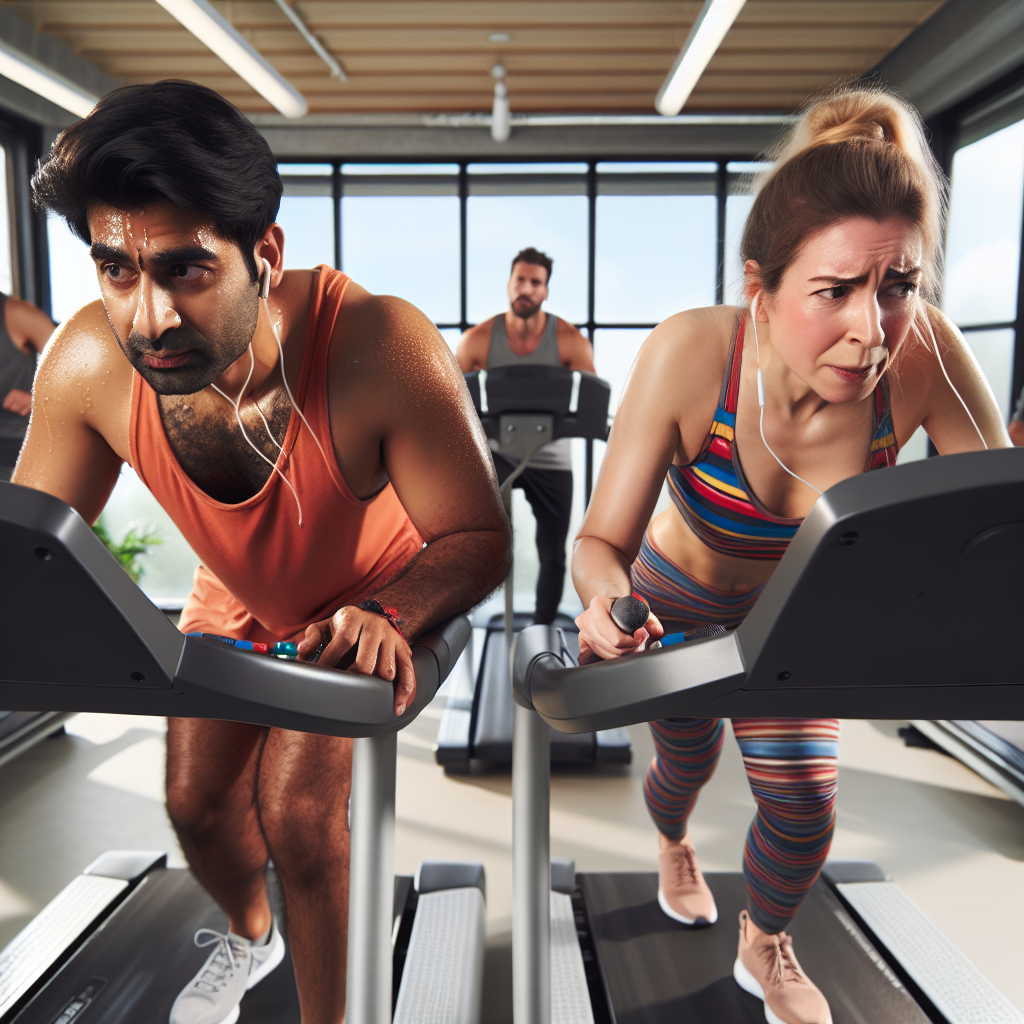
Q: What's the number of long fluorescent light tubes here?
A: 3